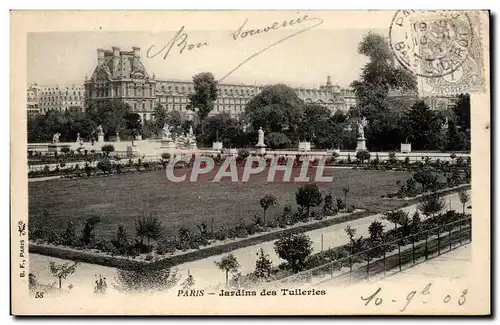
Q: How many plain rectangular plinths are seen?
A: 3